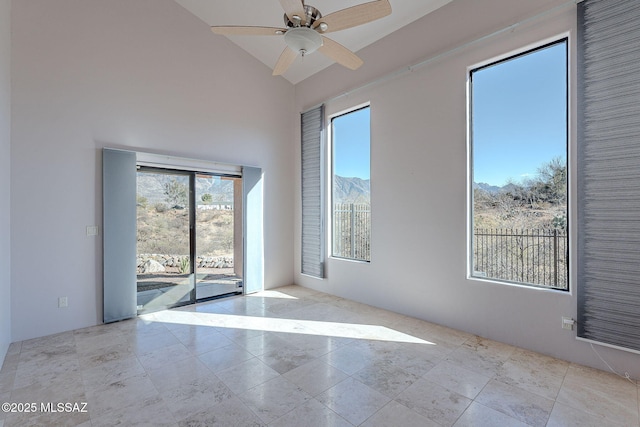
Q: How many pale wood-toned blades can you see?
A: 5